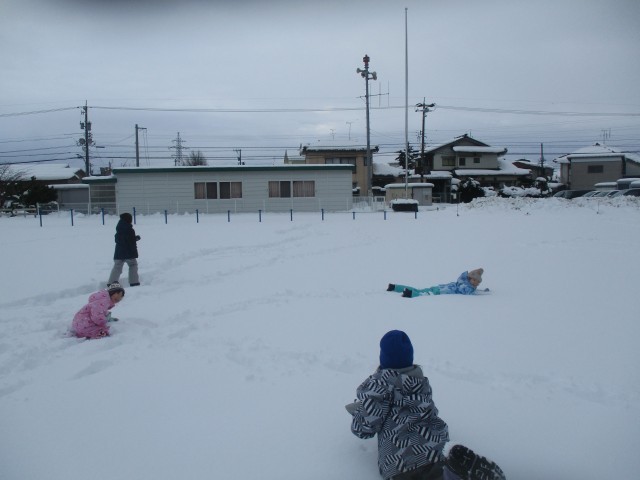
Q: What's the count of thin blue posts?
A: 13